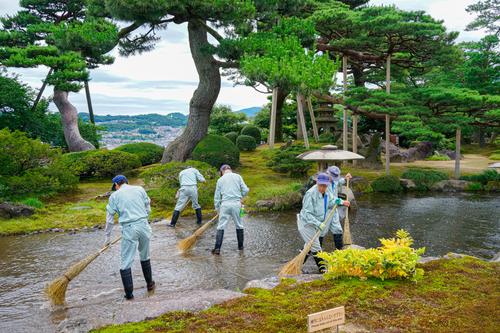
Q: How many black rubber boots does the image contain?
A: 10